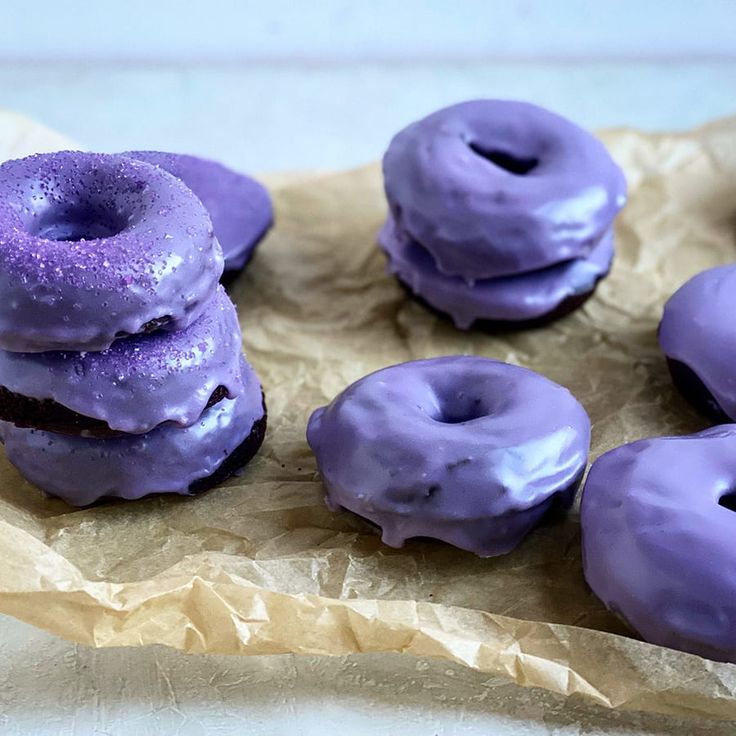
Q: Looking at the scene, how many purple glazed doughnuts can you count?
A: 9